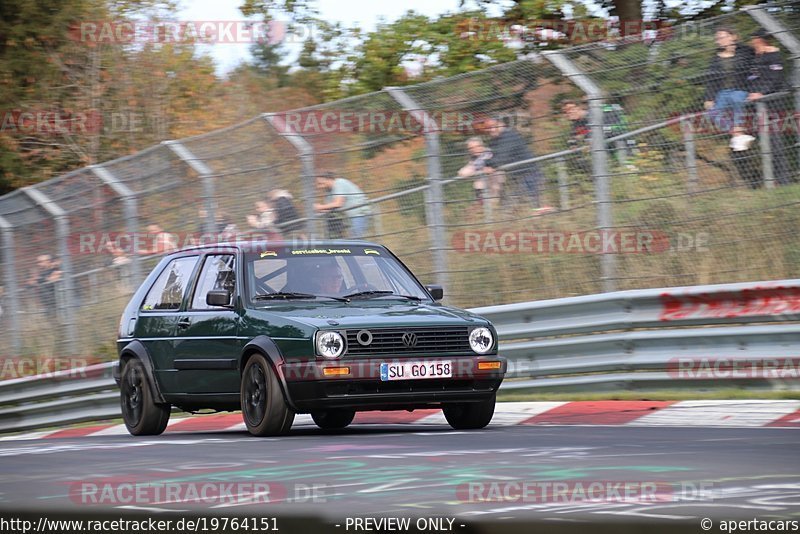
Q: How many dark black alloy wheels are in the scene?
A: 2